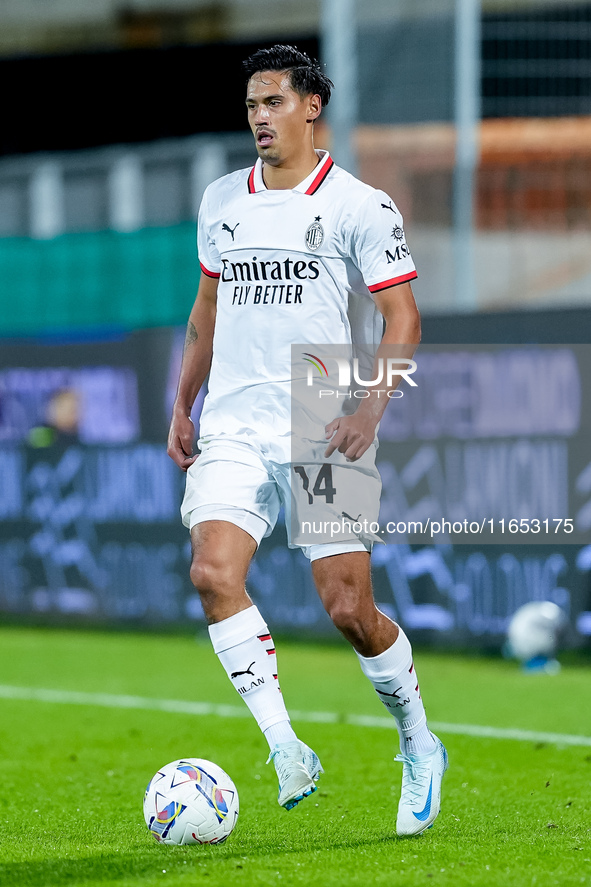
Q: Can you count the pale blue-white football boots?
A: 2